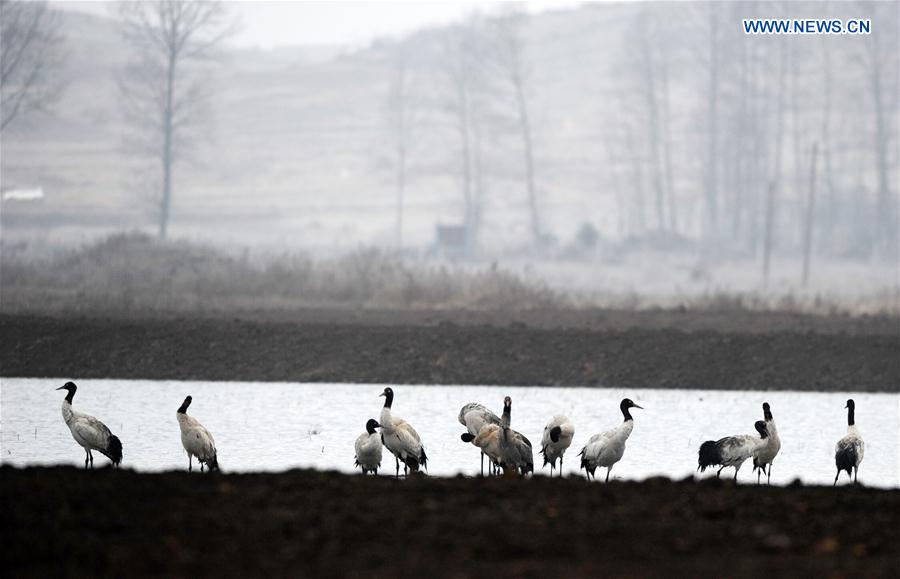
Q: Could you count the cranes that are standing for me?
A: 12